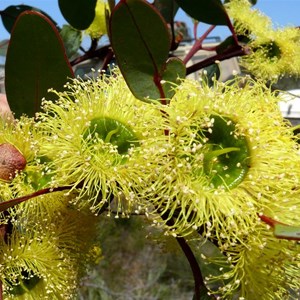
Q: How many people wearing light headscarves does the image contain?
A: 0